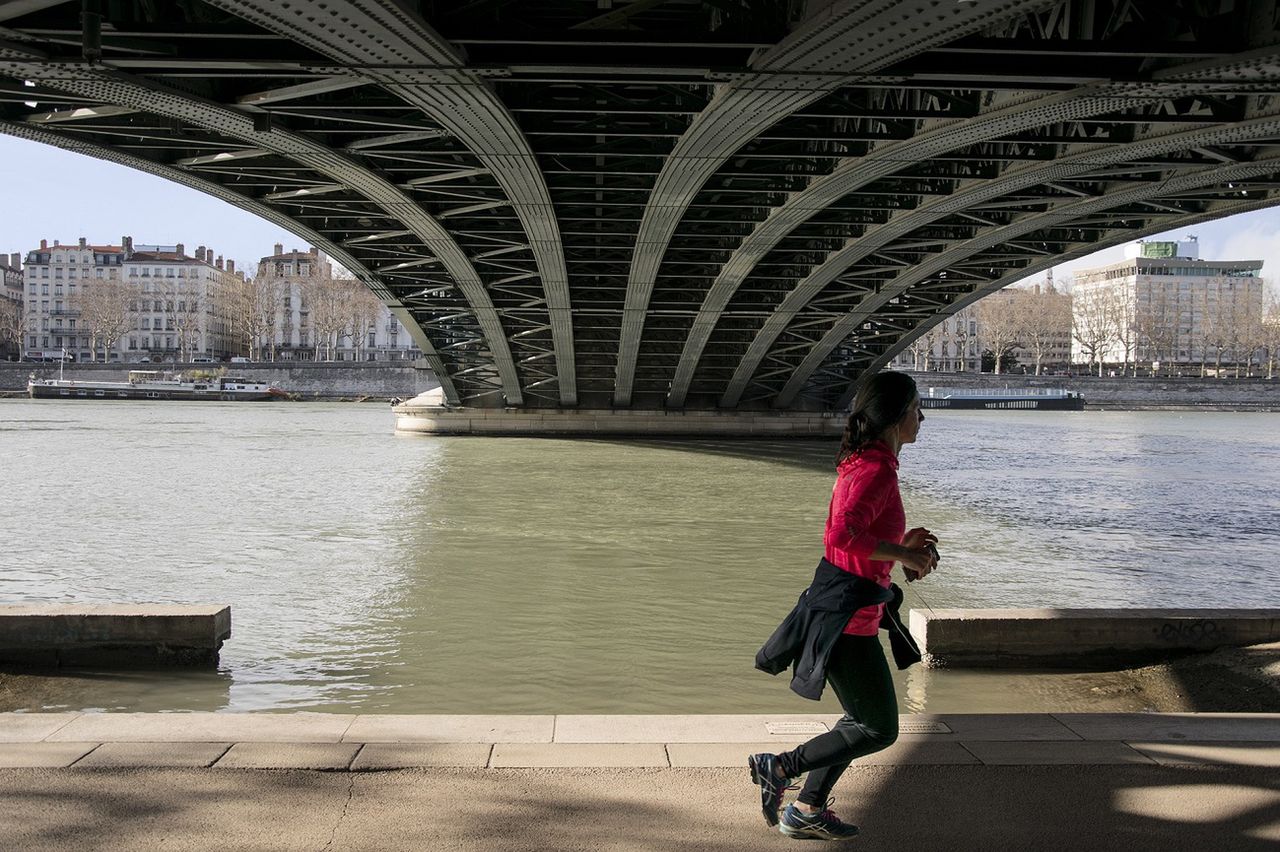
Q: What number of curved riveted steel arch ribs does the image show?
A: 8